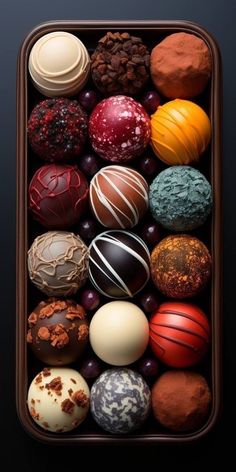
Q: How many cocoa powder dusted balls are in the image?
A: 2